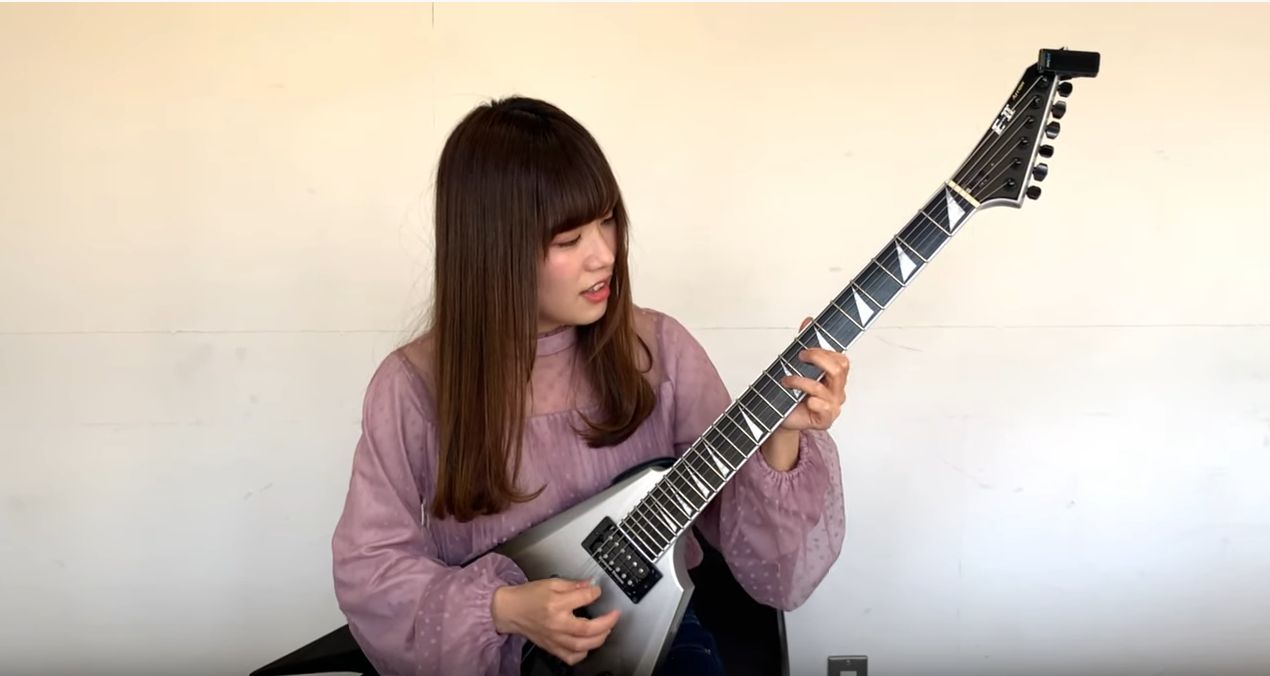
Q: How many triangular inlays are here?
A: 10